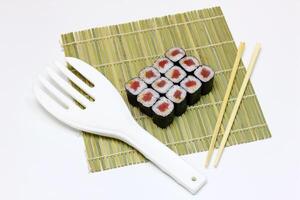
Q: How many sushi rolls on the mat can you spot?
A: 12